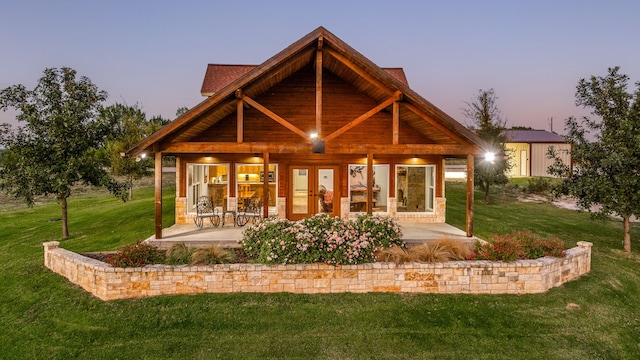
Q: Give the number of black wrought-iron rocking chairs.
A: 2